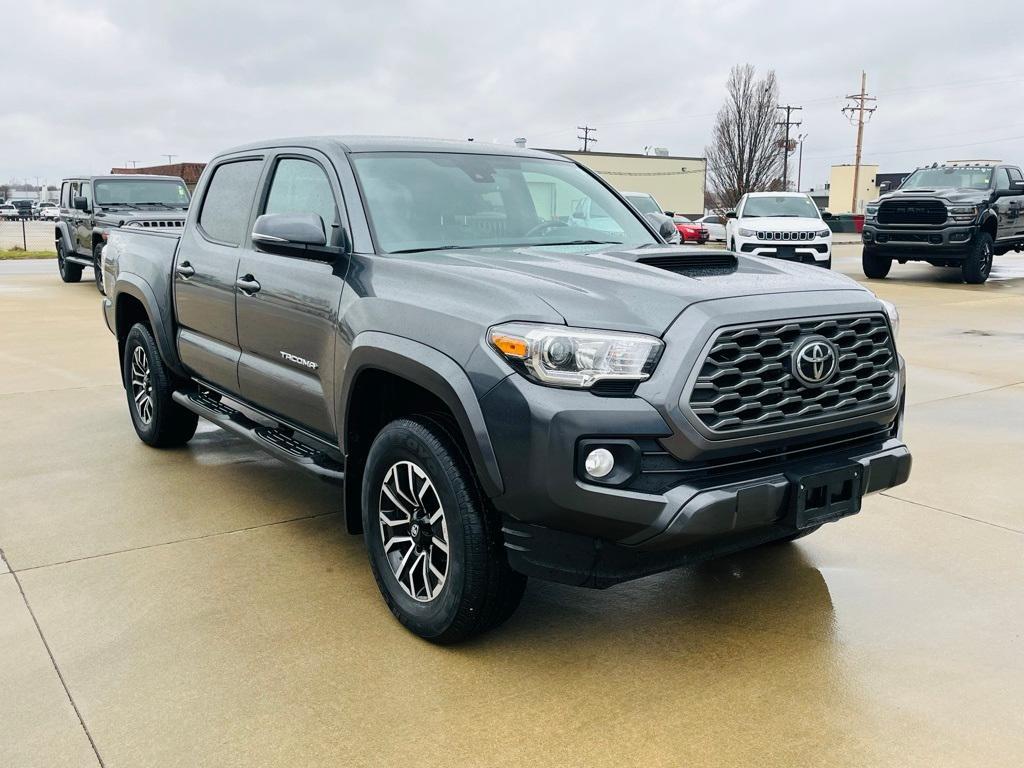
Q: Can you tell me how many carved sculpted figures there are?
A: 0